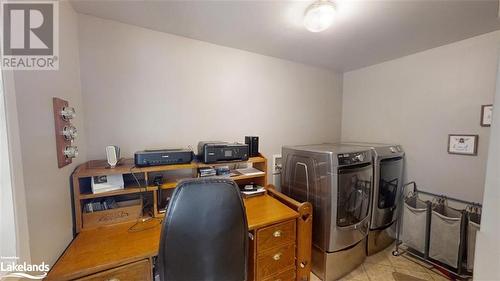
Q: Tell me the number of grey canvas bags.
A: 3